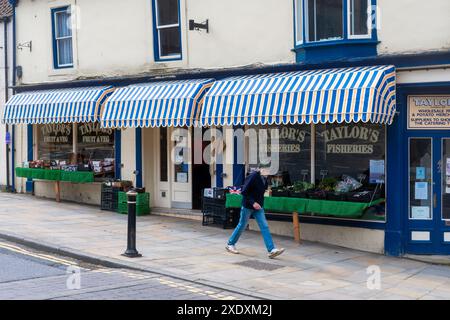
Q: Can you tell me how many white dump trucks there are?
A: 0